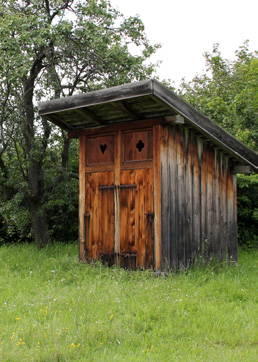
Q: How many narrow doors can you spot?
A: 2